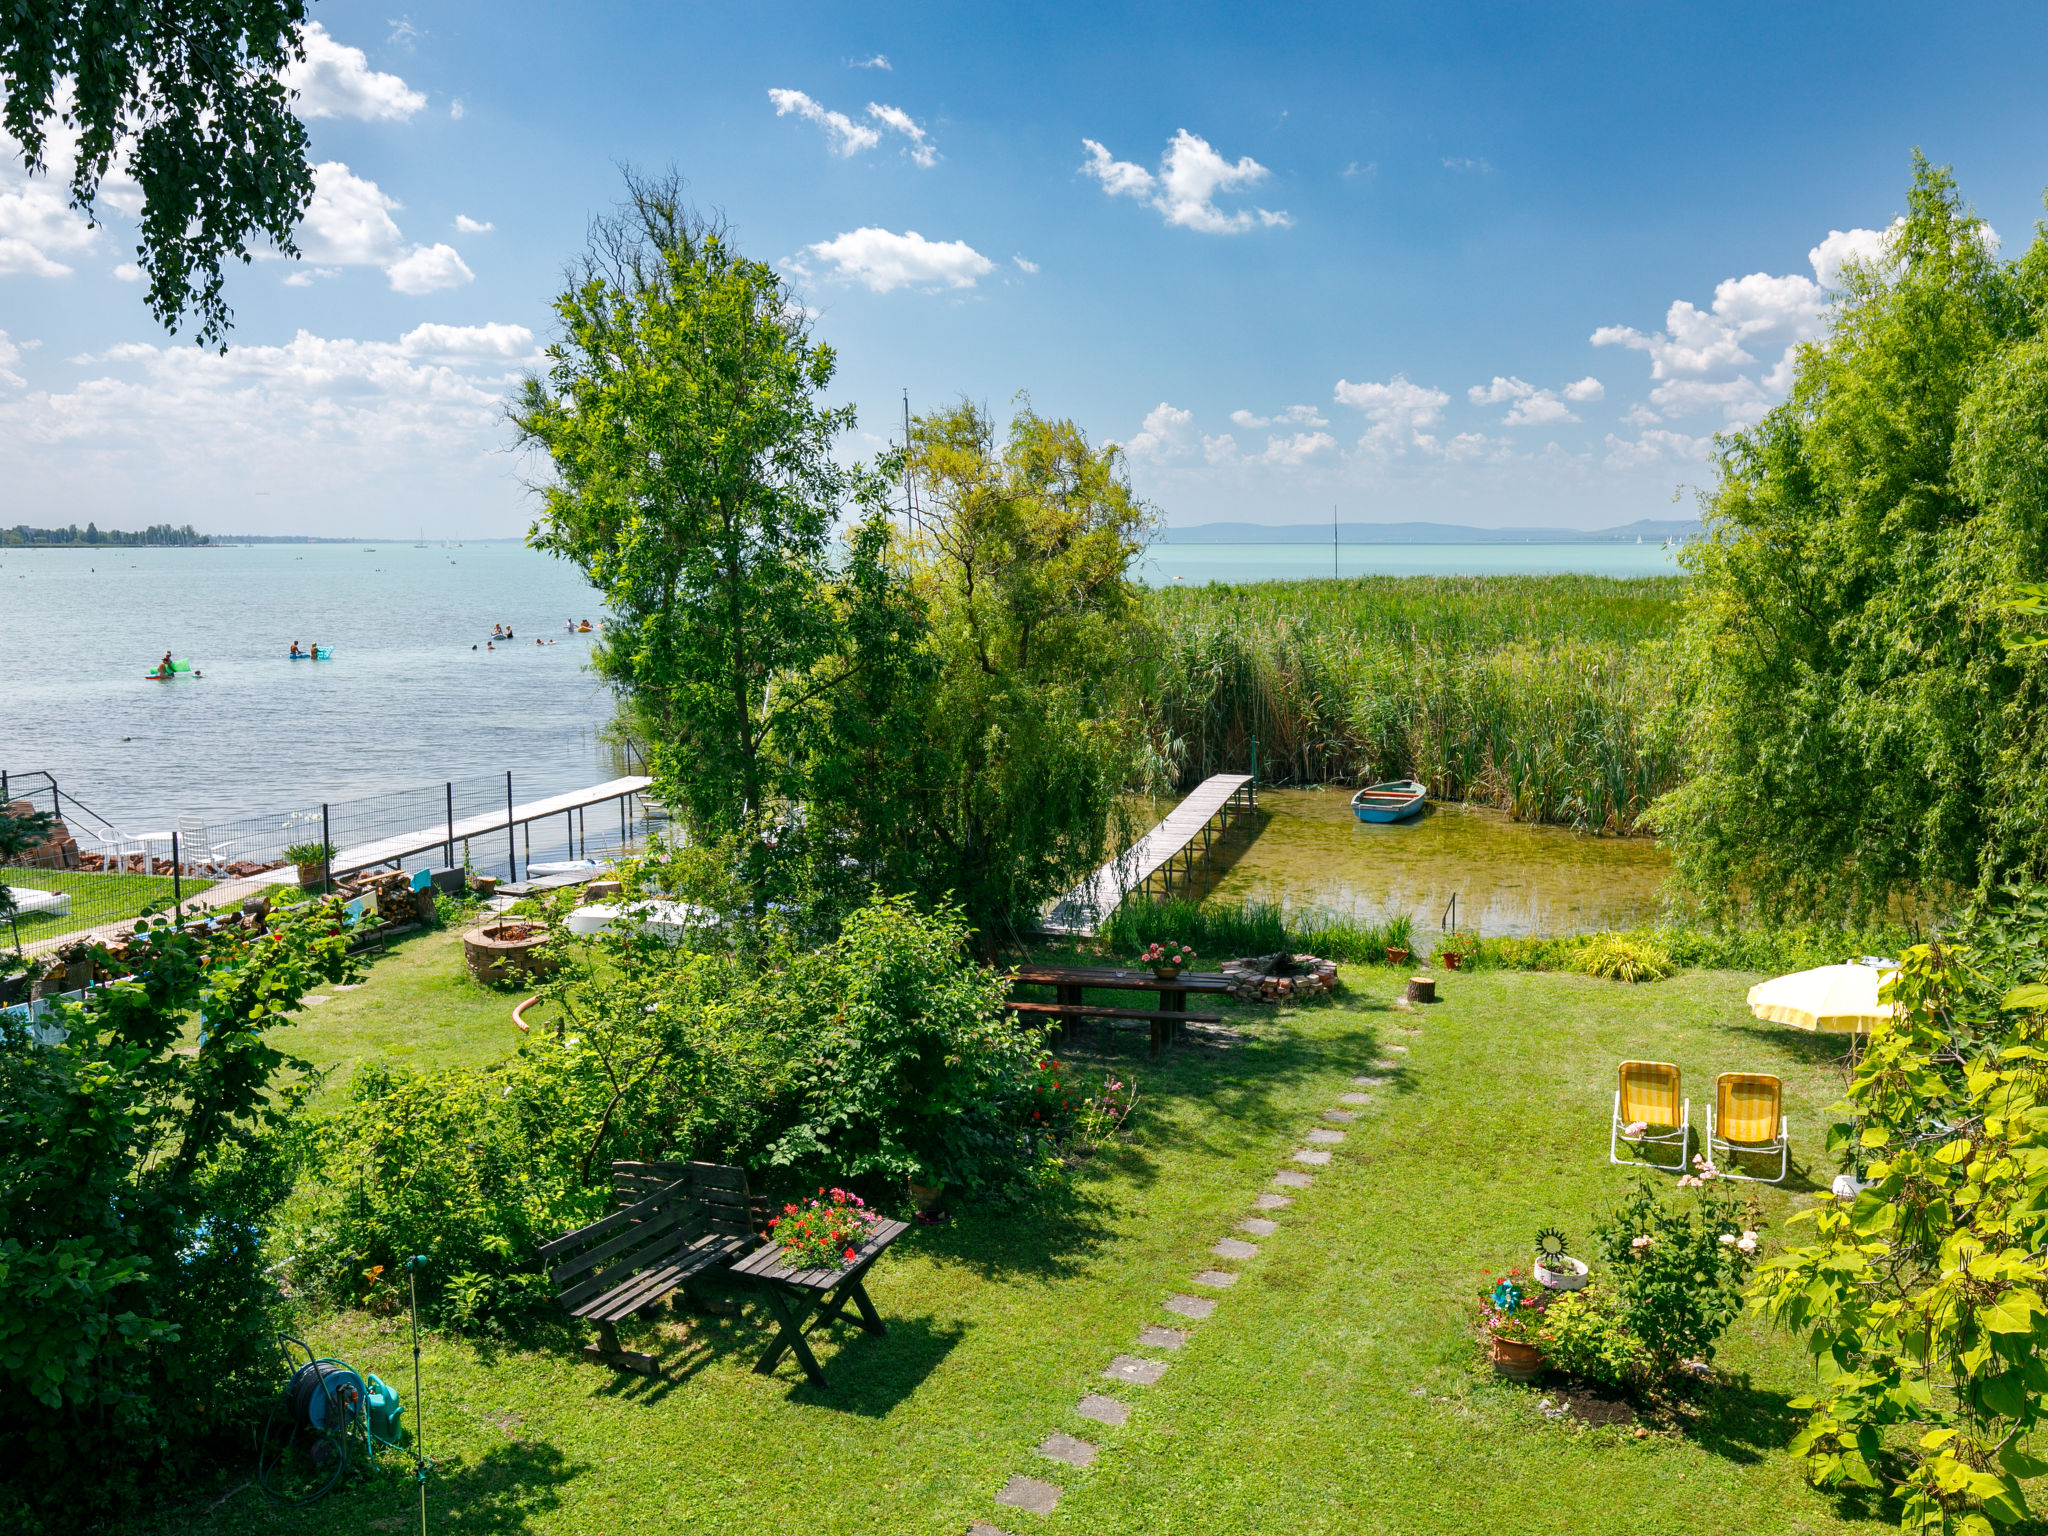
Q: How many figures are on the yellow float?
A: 2